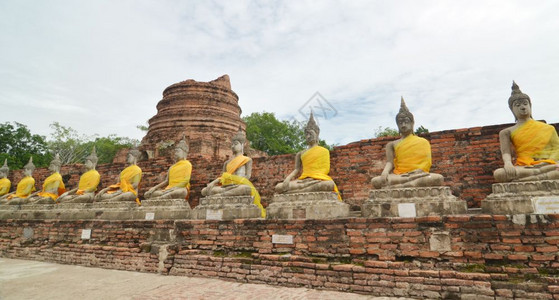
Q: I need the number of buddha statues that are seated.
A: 10